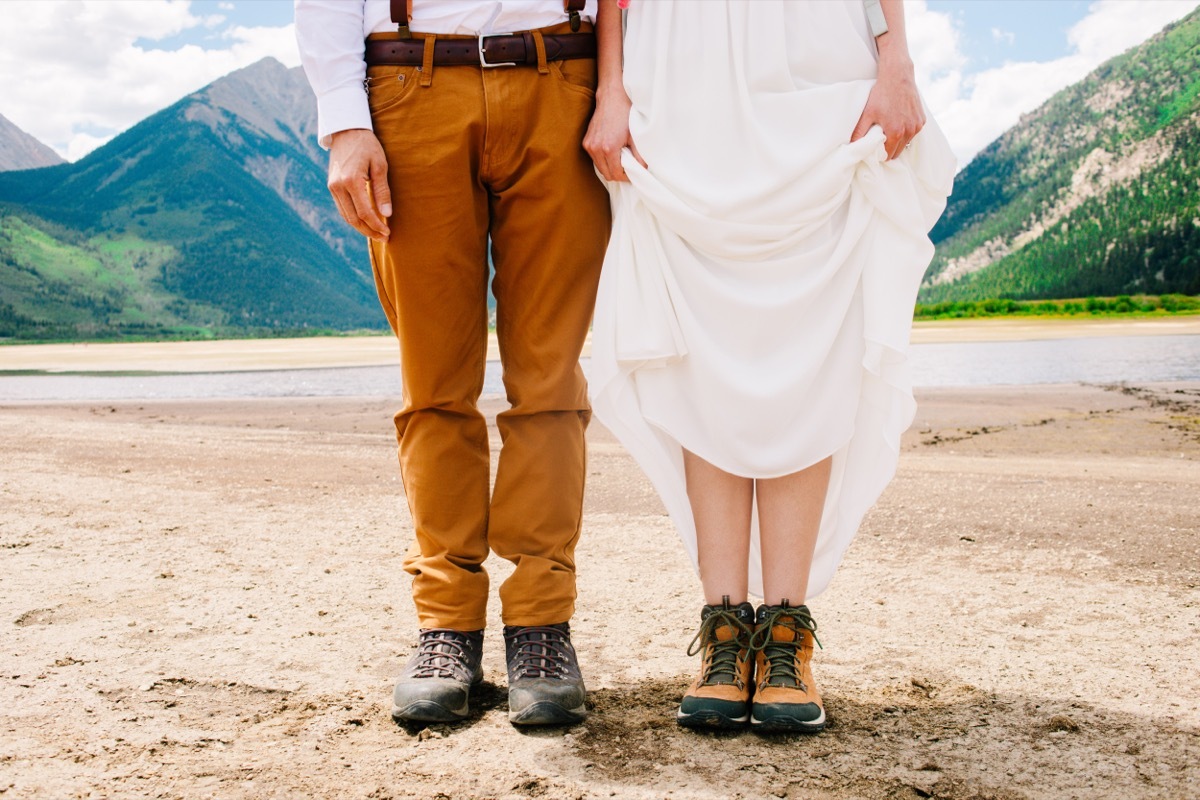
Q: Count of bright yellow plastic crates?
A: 0